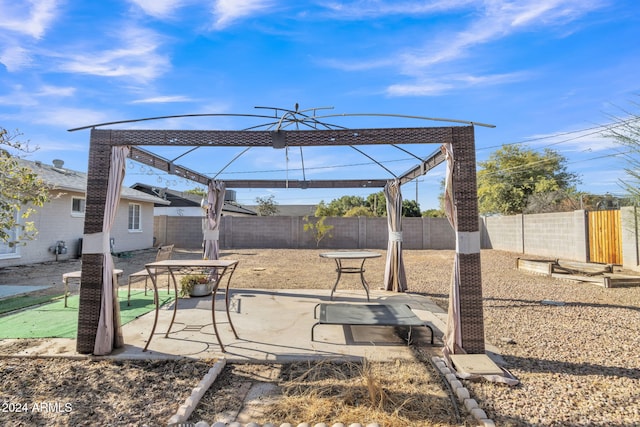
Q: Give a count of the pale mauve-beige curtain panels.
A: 4